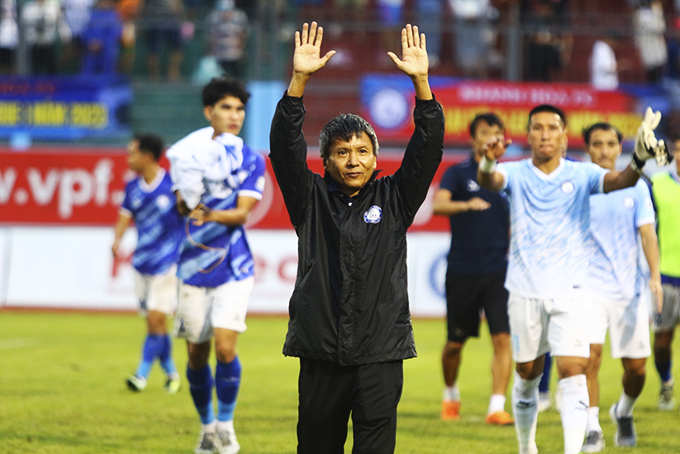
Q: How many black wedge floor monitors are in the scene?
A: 0